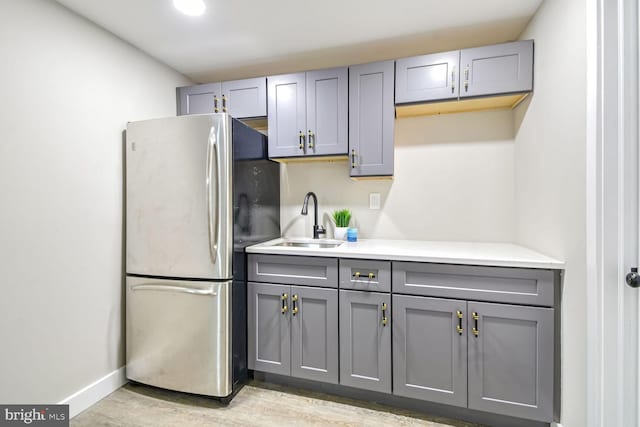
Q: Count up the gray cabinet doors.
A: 12